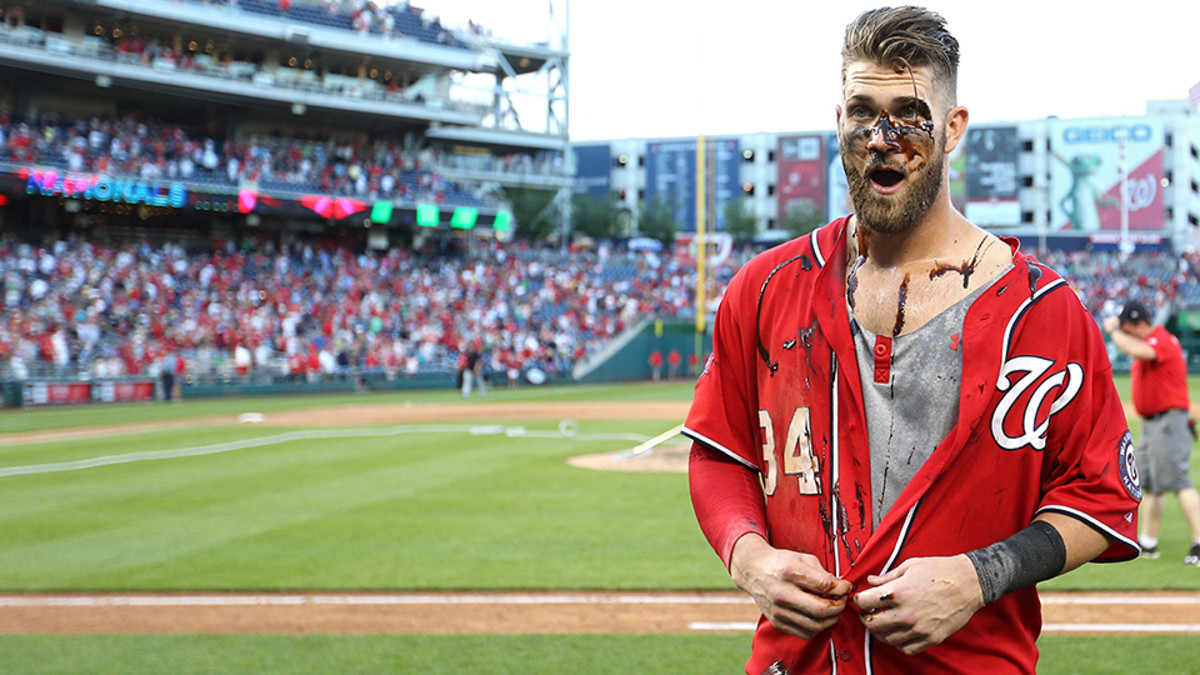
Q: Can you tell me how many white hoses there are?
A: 1